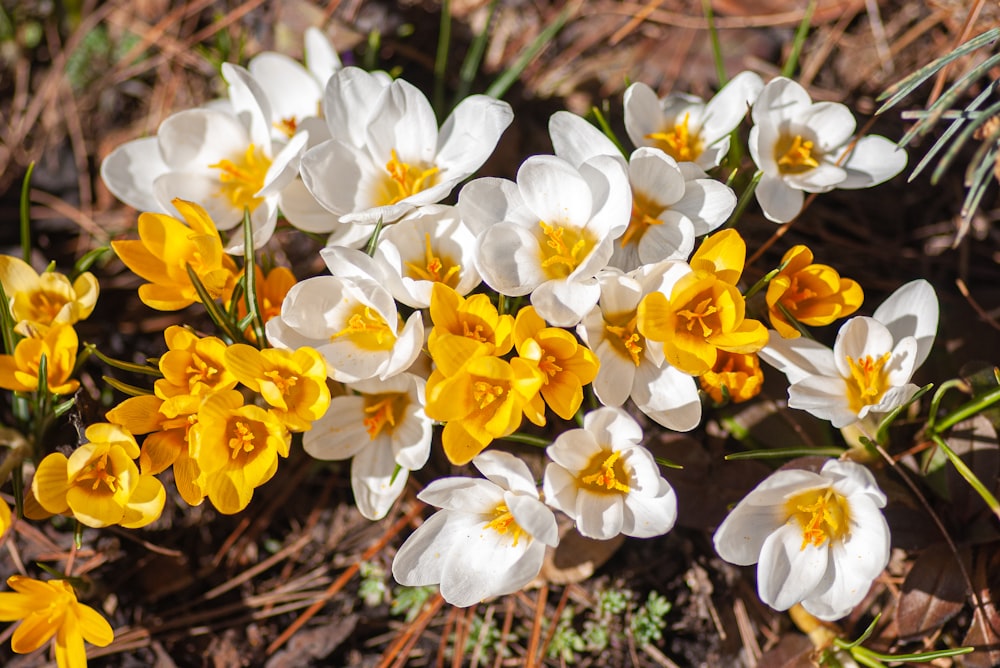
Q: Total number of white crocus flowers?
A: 15